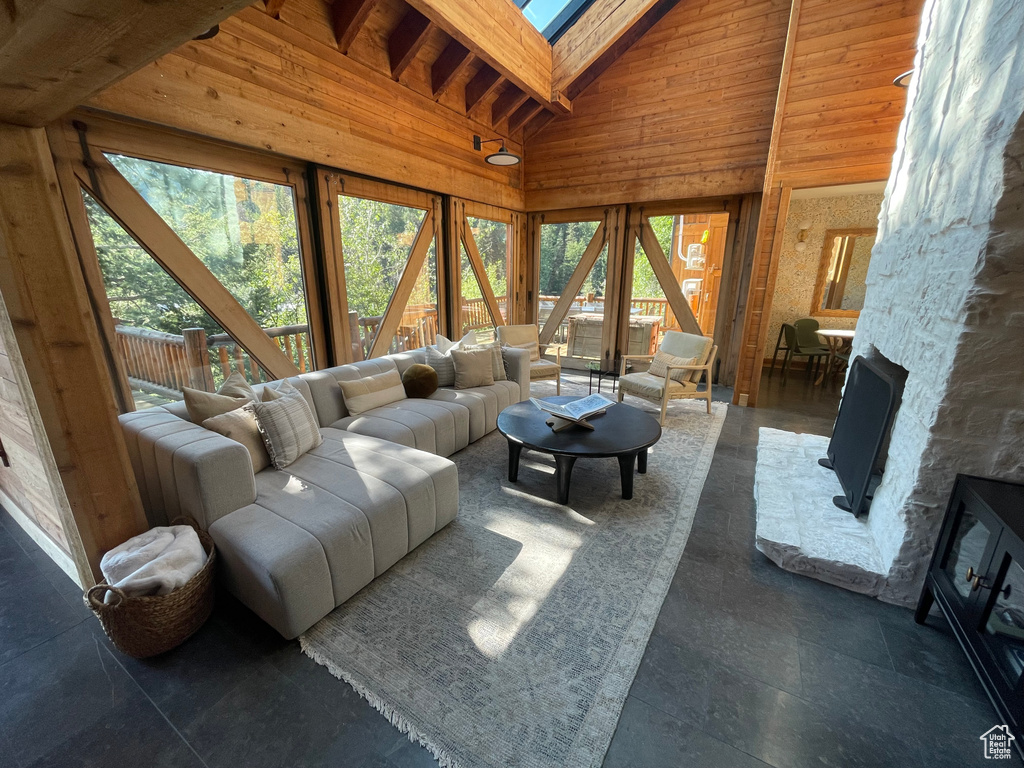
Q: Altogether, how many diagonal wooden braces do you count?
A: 5